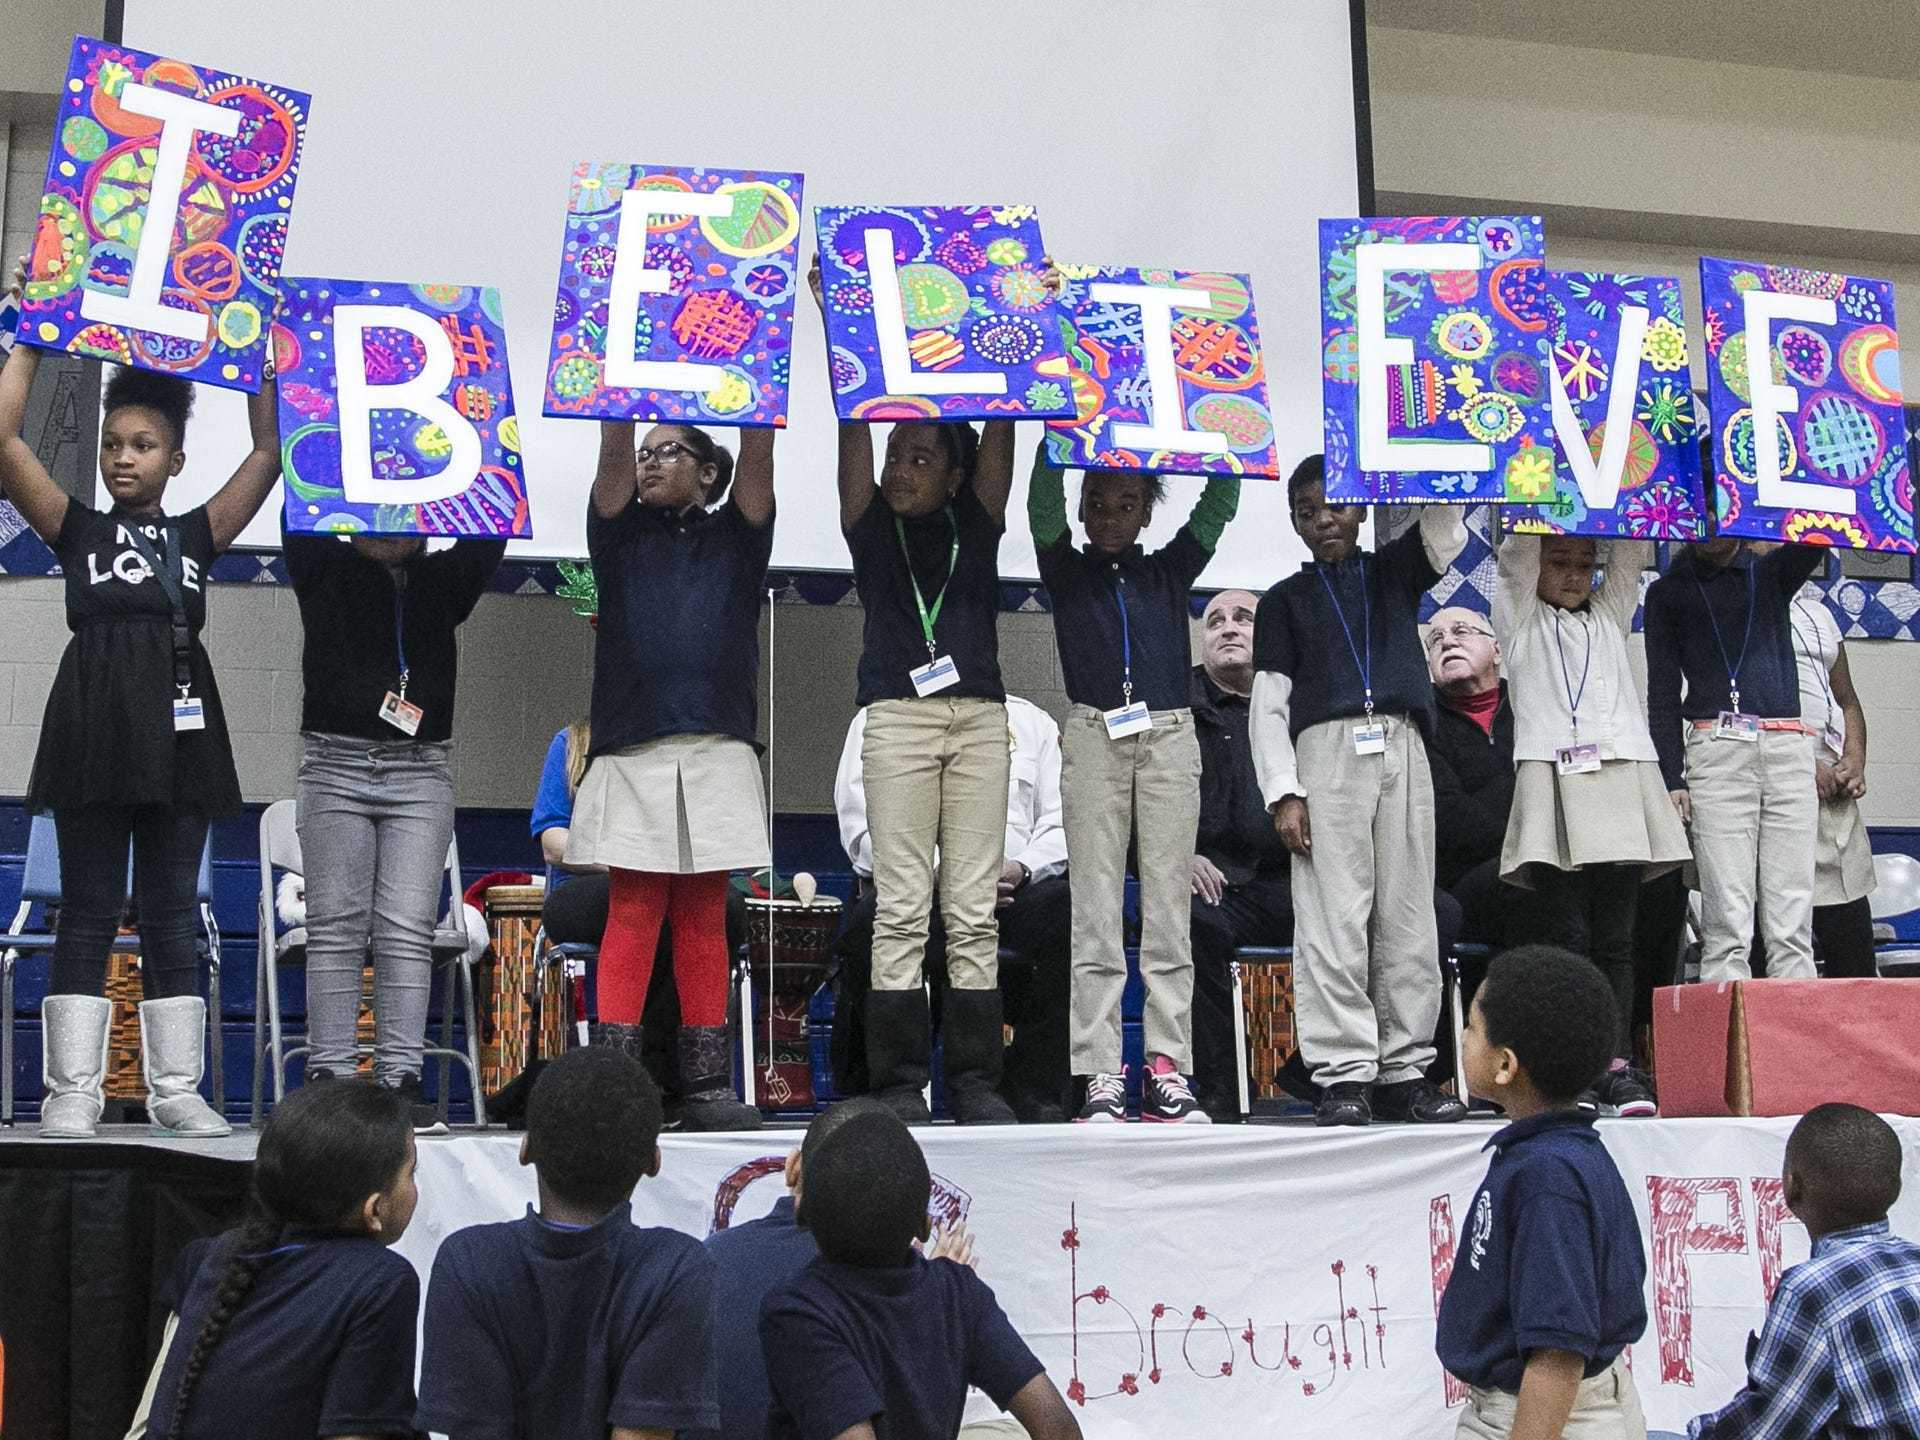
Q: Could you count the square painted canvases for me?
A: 8